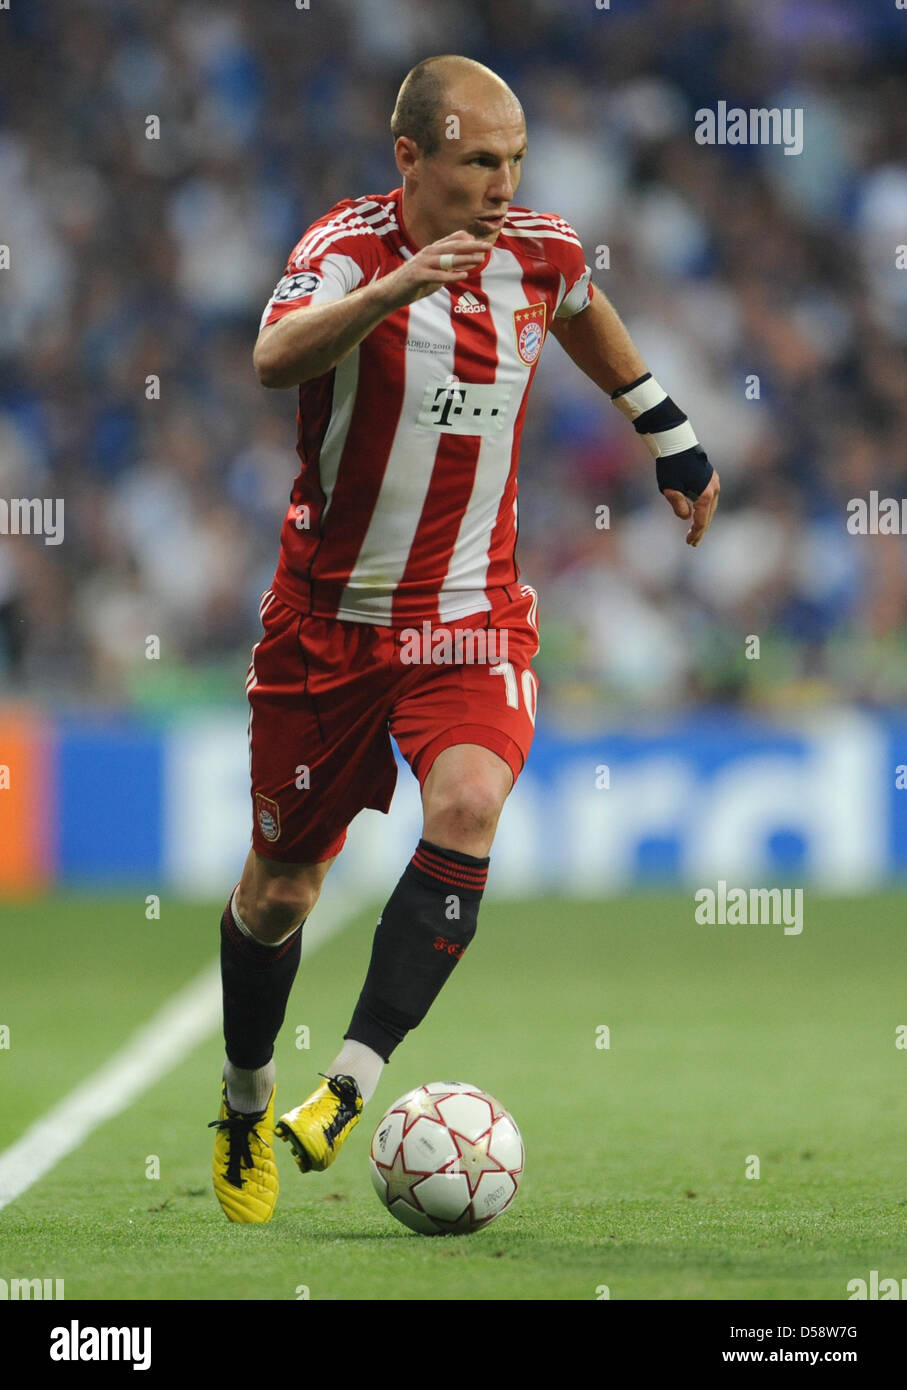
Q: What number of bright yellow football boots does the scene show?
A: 2